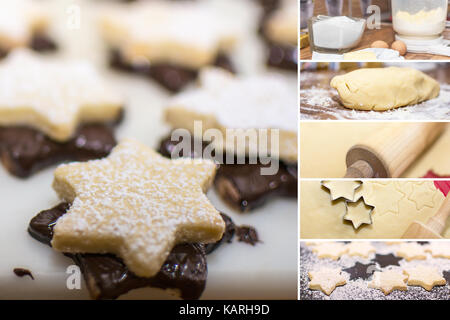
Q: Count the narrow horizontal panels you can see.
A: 5